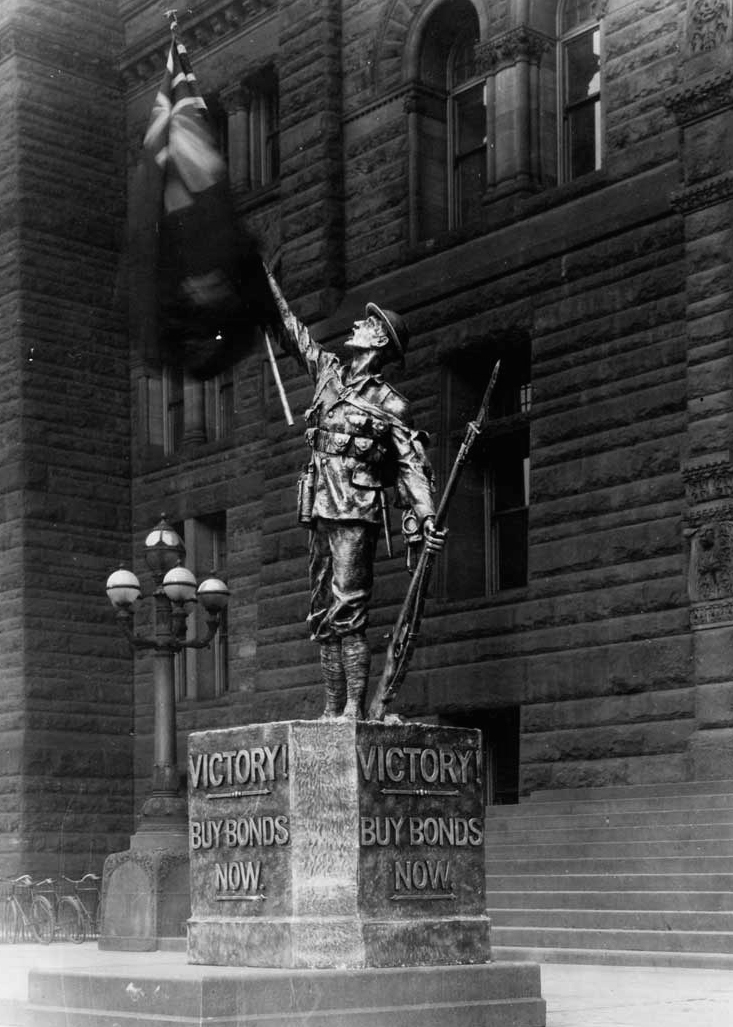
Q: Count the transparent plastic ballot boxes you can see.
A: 0